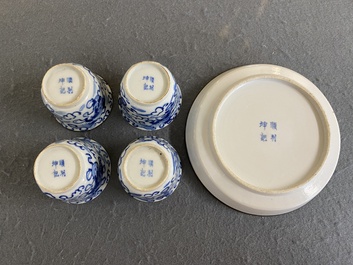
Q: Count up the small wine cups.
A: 4